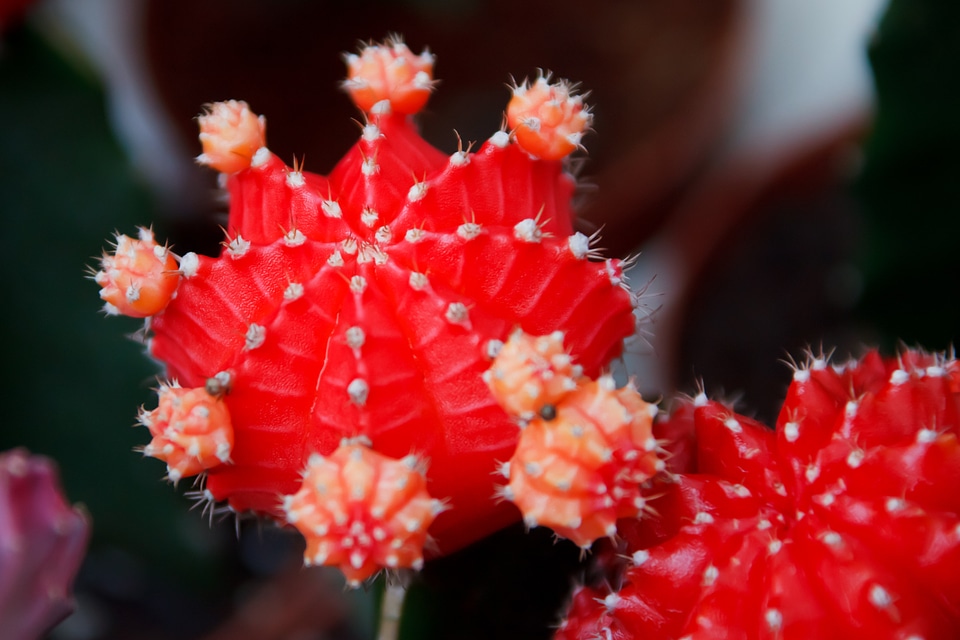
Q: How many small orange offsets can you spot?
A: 8